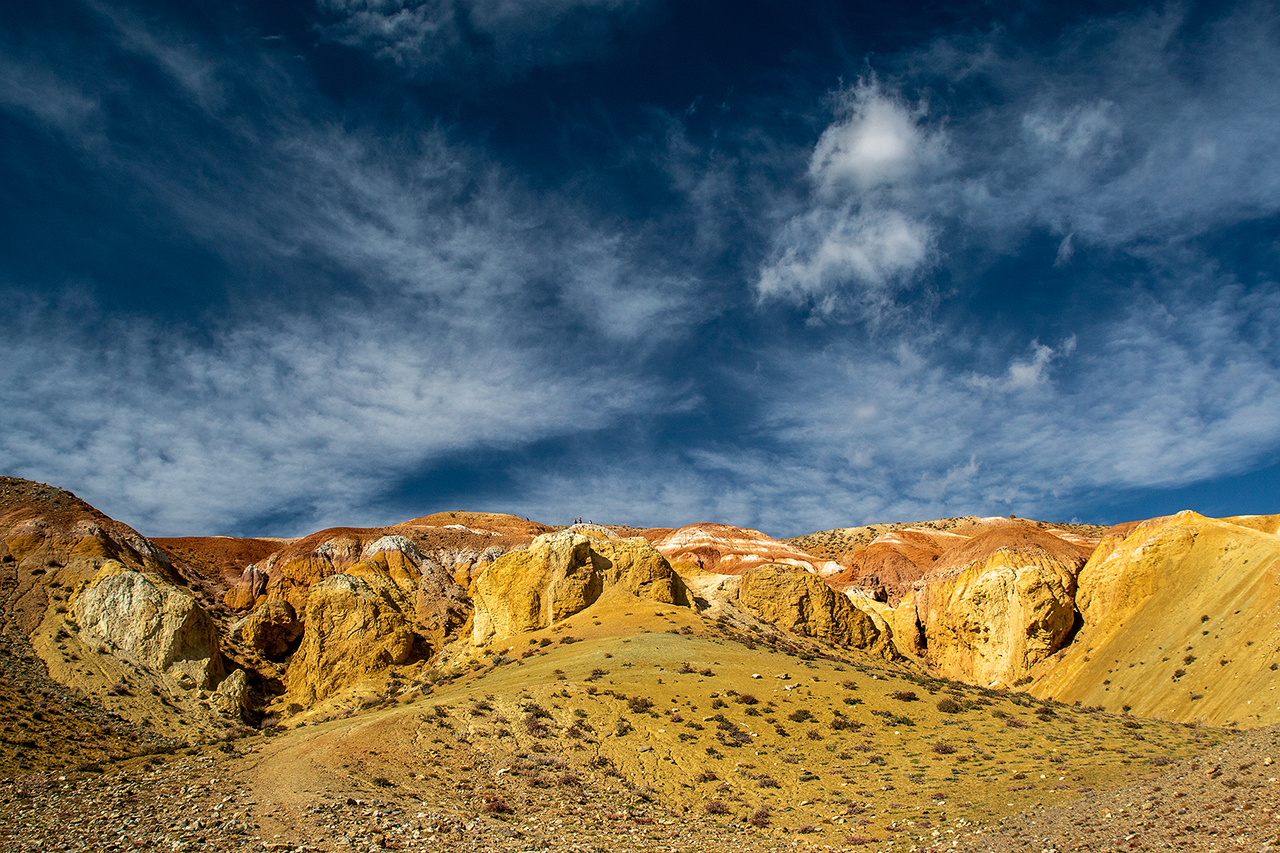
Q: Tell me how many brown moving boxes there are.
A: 0